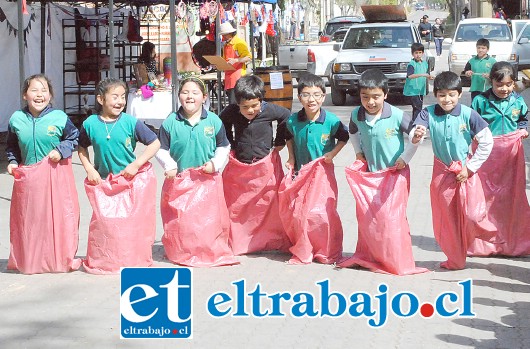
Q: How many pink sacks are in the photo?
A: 8